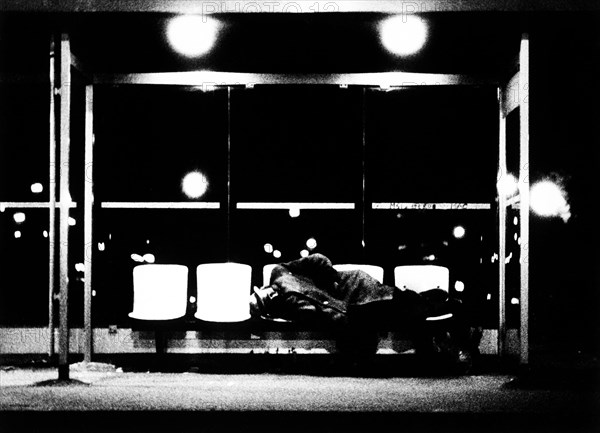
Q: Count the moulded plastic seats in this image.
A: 5